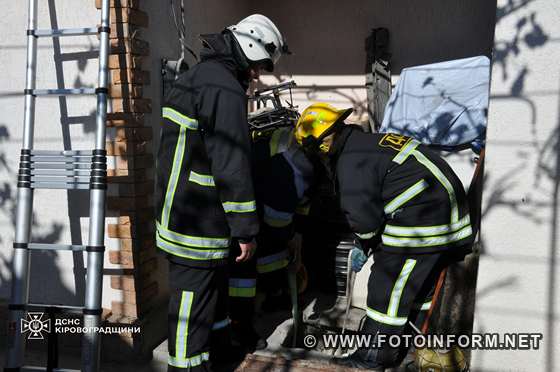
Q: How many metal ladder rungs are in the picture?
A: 11